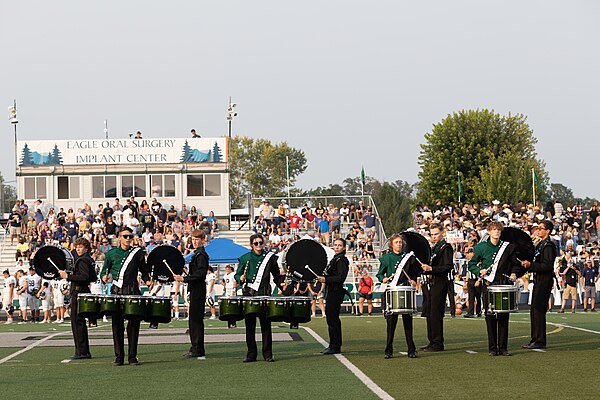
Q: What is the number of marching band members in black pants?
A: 9